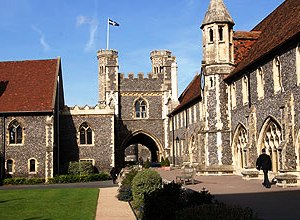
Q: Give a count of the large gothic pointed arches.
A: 3